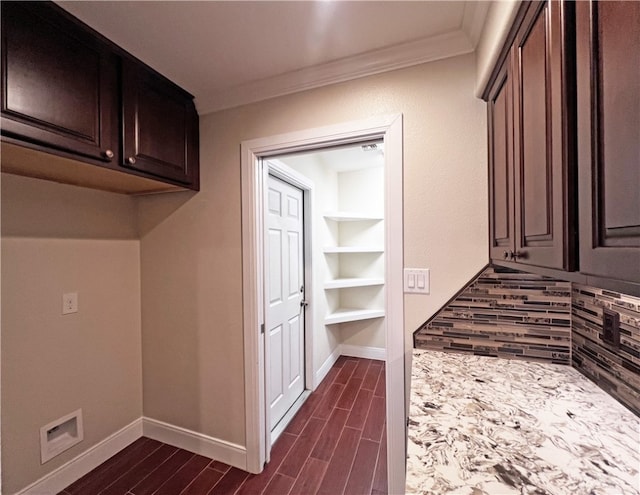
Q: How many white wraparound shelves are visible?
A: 4